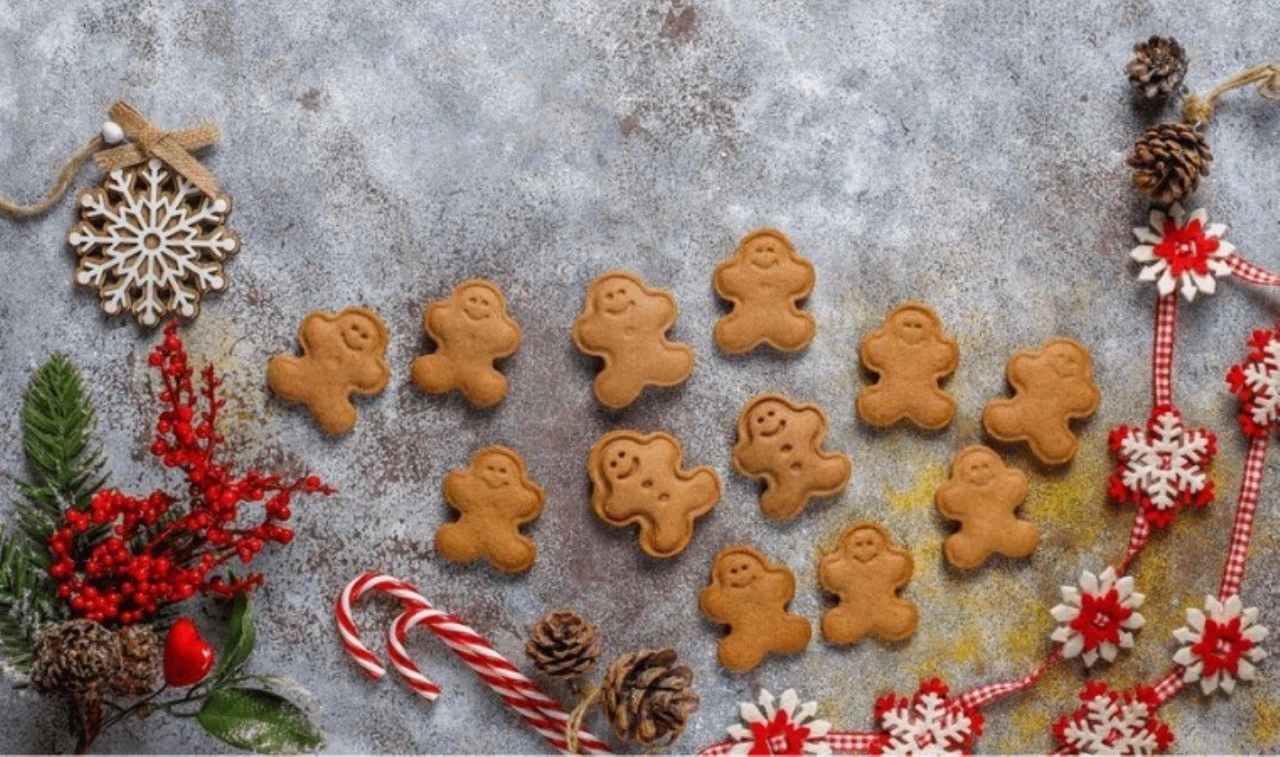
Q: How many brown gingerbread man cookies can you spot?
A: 12